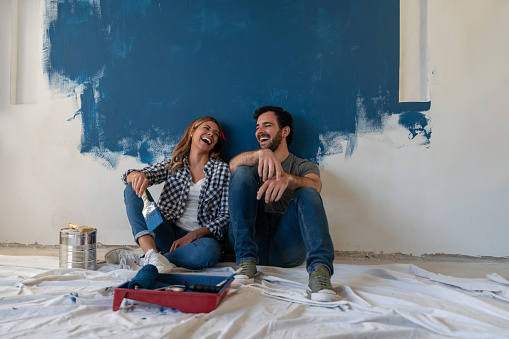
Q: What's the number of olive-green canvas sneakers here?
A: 2